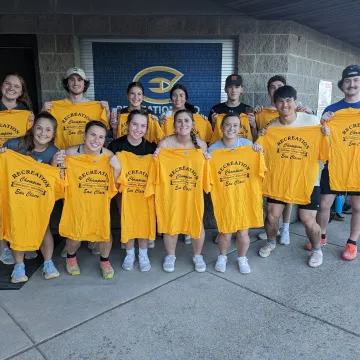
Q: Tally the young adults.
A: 13